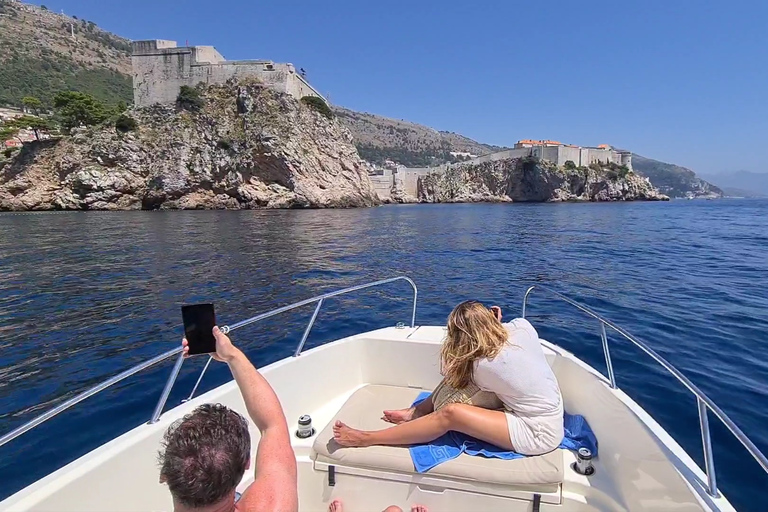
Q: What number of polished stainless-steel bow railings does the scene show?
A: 2